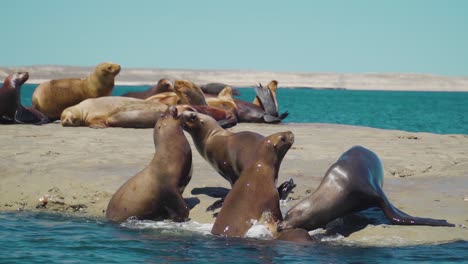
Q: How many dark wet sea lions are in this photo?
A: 4